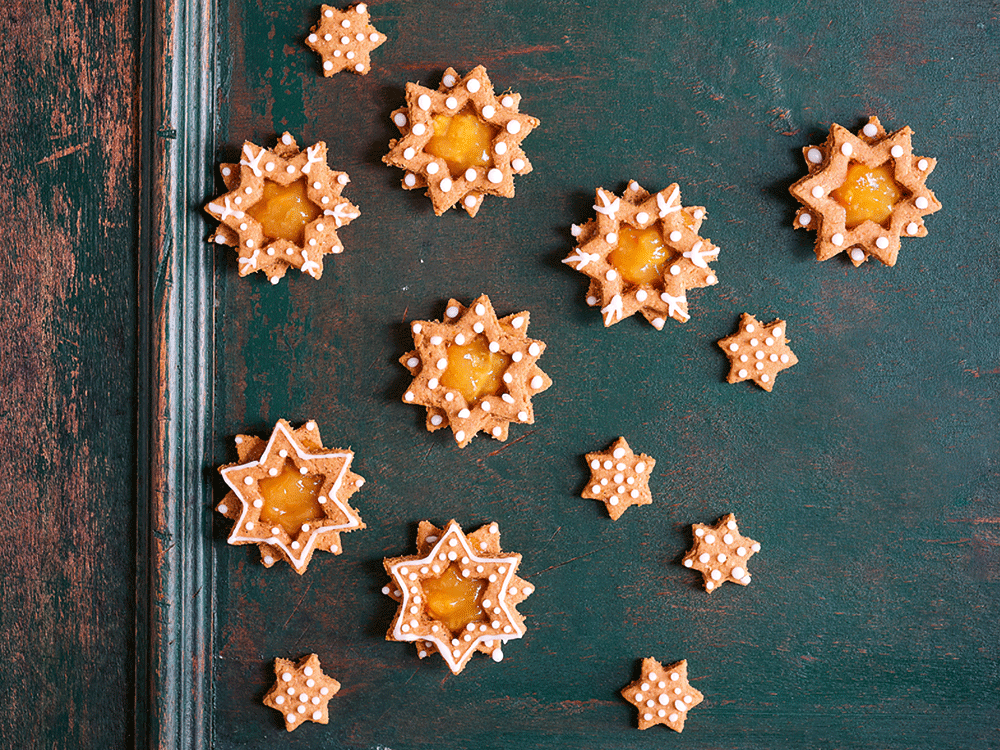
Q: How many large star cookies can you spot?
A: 7